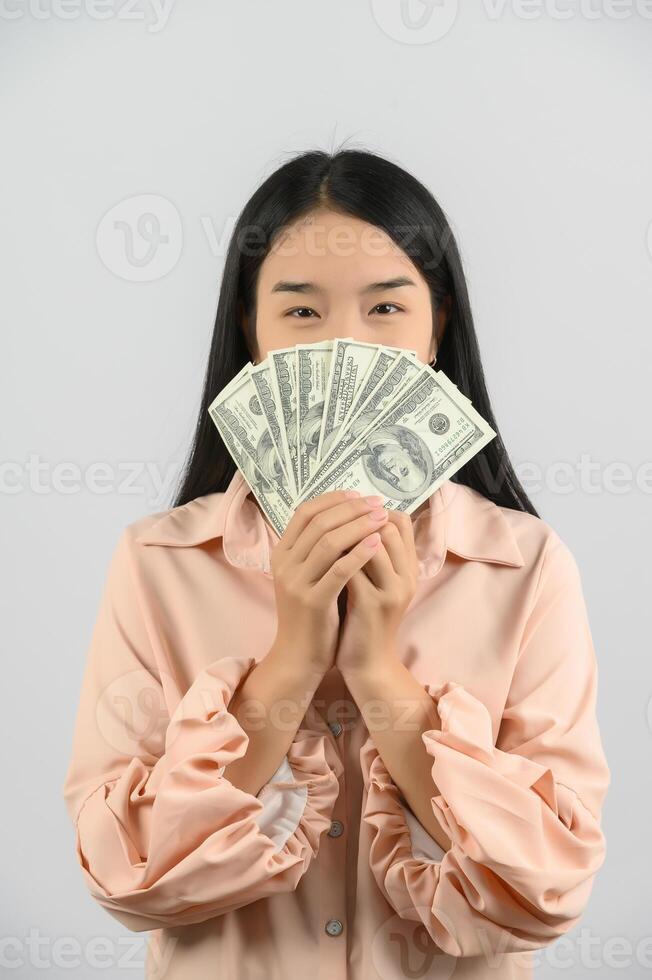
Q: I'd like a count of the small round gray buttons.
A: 3